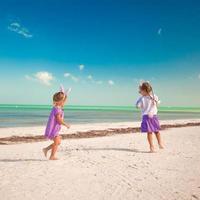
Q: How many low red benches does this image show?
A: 0